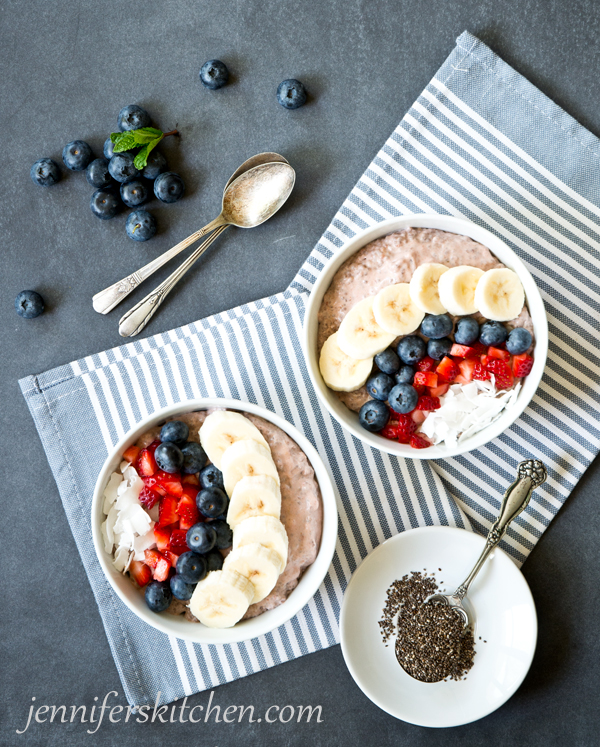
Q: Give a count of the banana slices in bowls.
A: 12